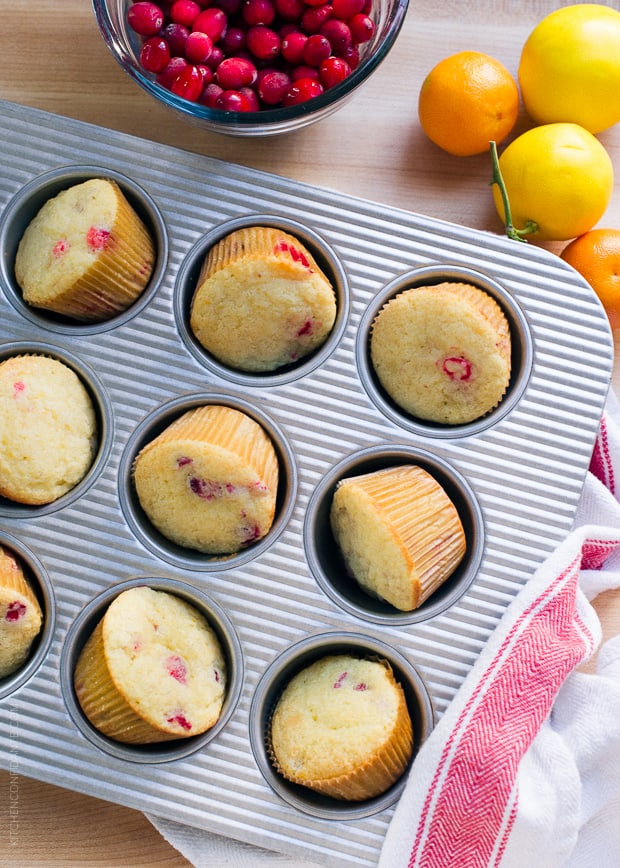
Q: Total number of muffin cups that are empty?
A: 0